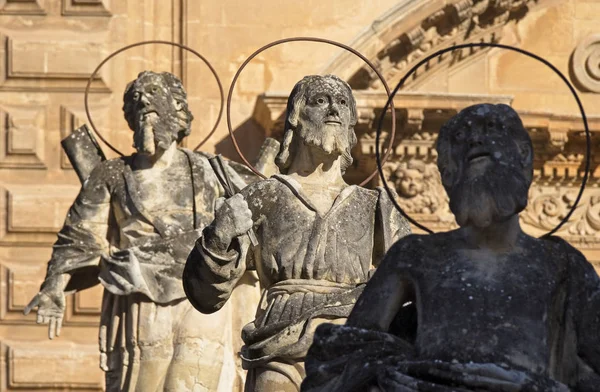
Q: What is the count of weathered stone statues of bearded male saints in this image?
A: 3